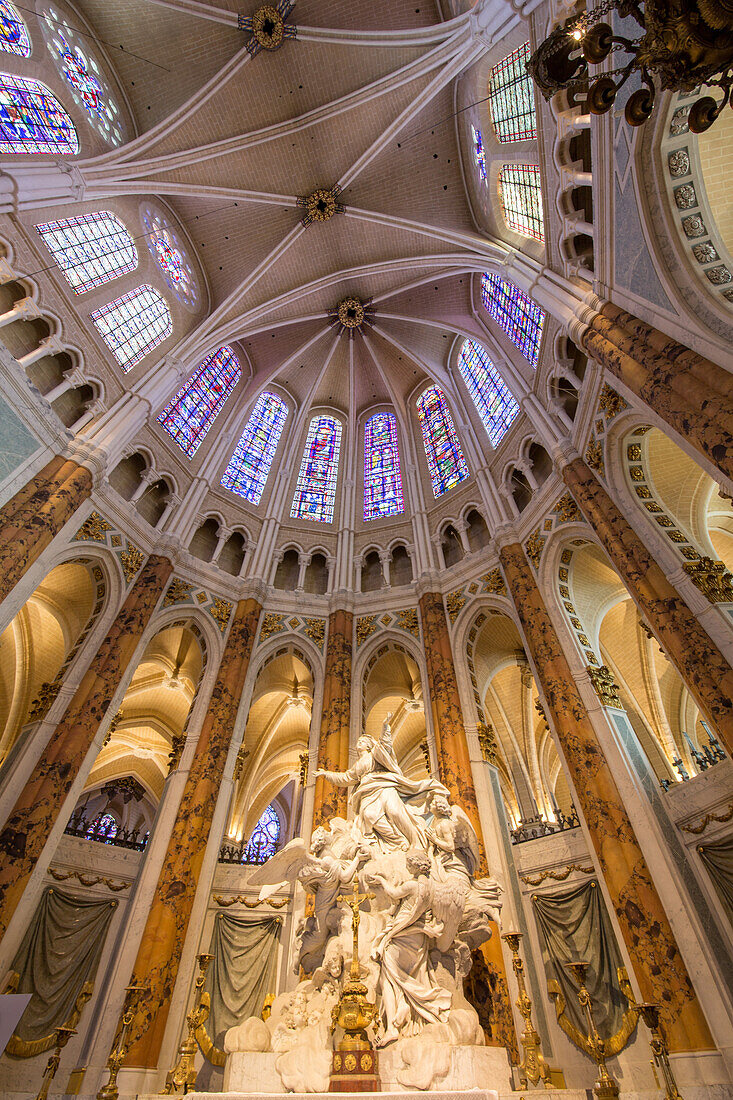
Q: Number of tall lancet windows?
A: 7